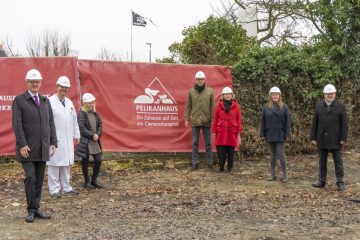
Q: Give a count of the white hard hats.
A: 7